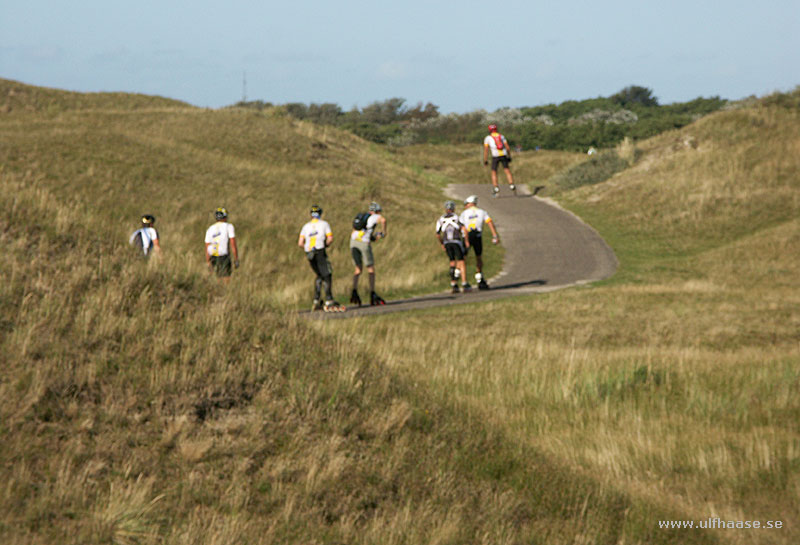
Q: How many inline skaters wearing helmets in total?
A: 7